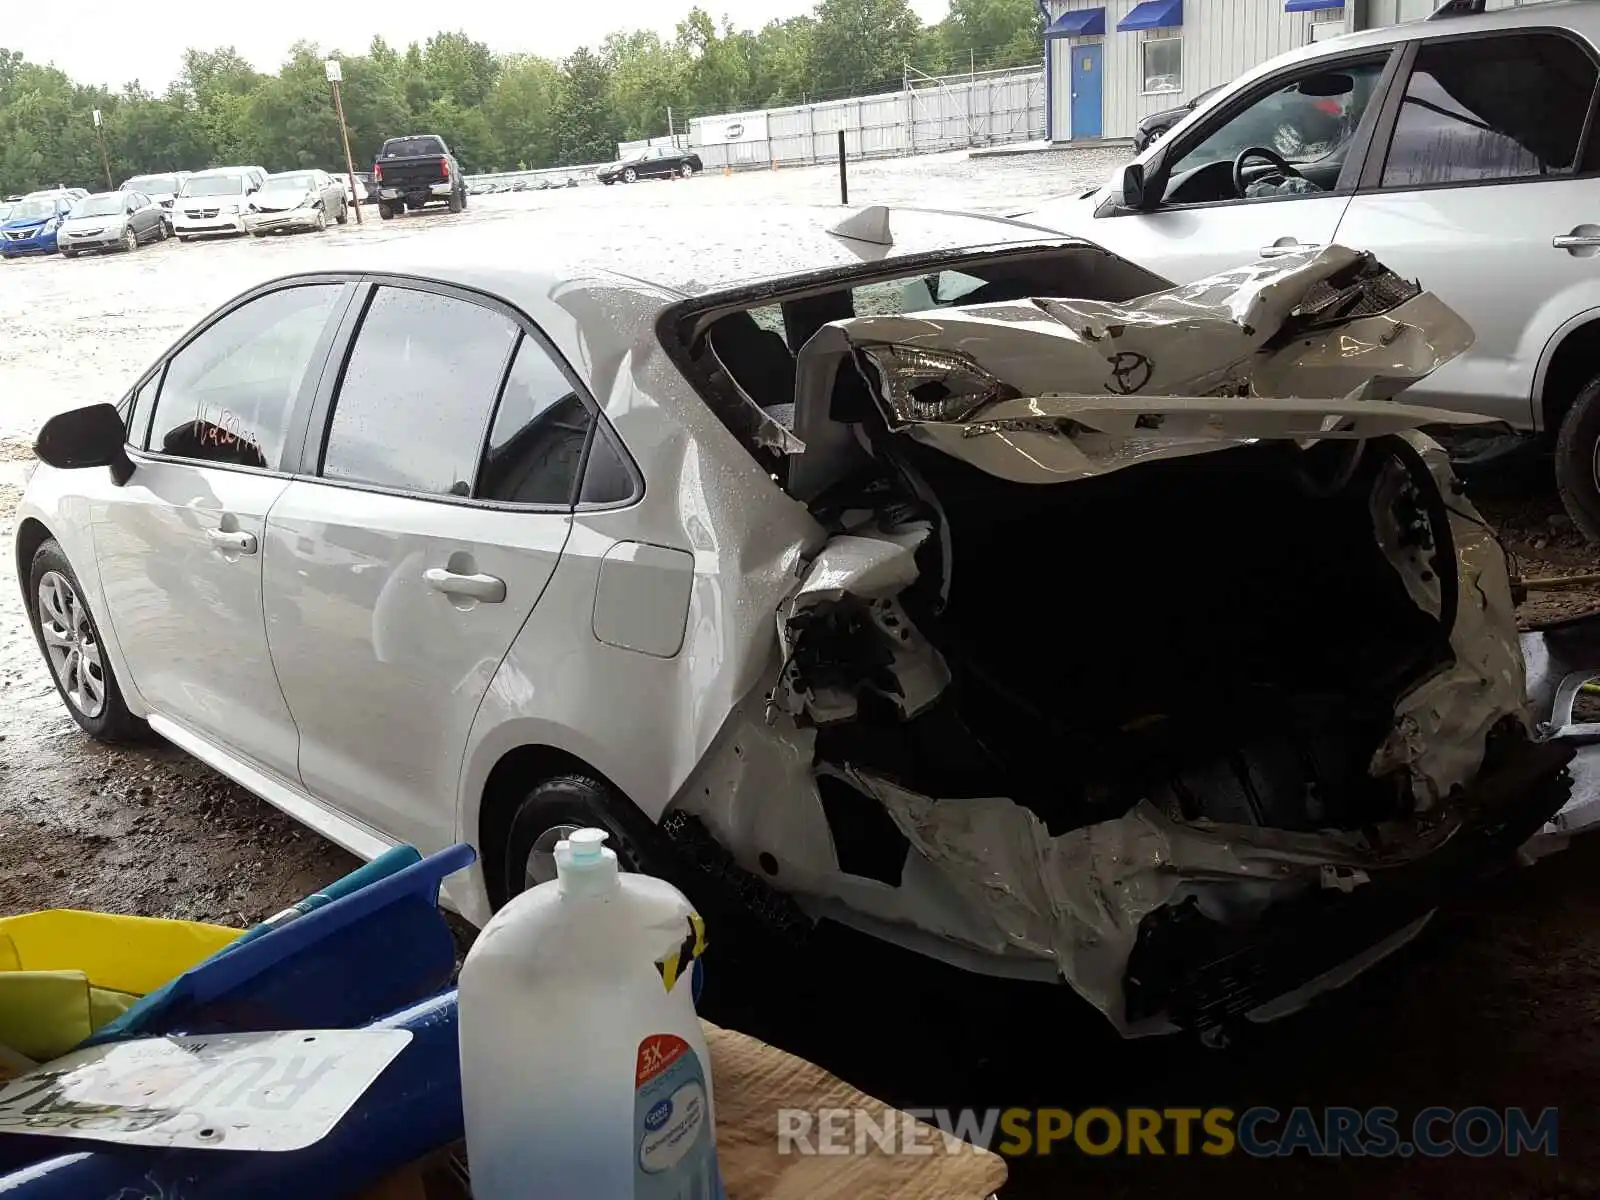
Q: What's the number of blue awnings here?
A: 3